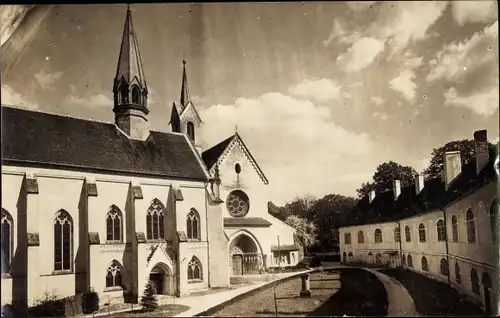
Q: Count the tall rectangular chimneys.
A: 5